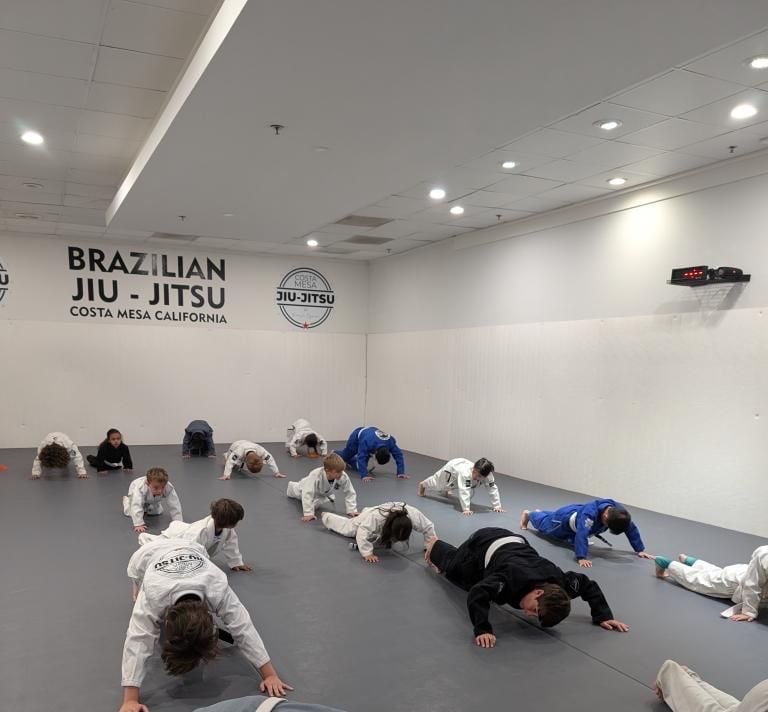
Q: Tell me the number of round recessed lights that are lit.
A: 9